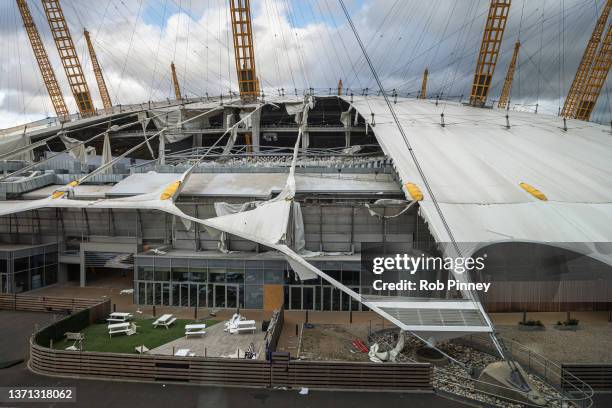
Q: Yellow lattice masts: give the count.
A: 11